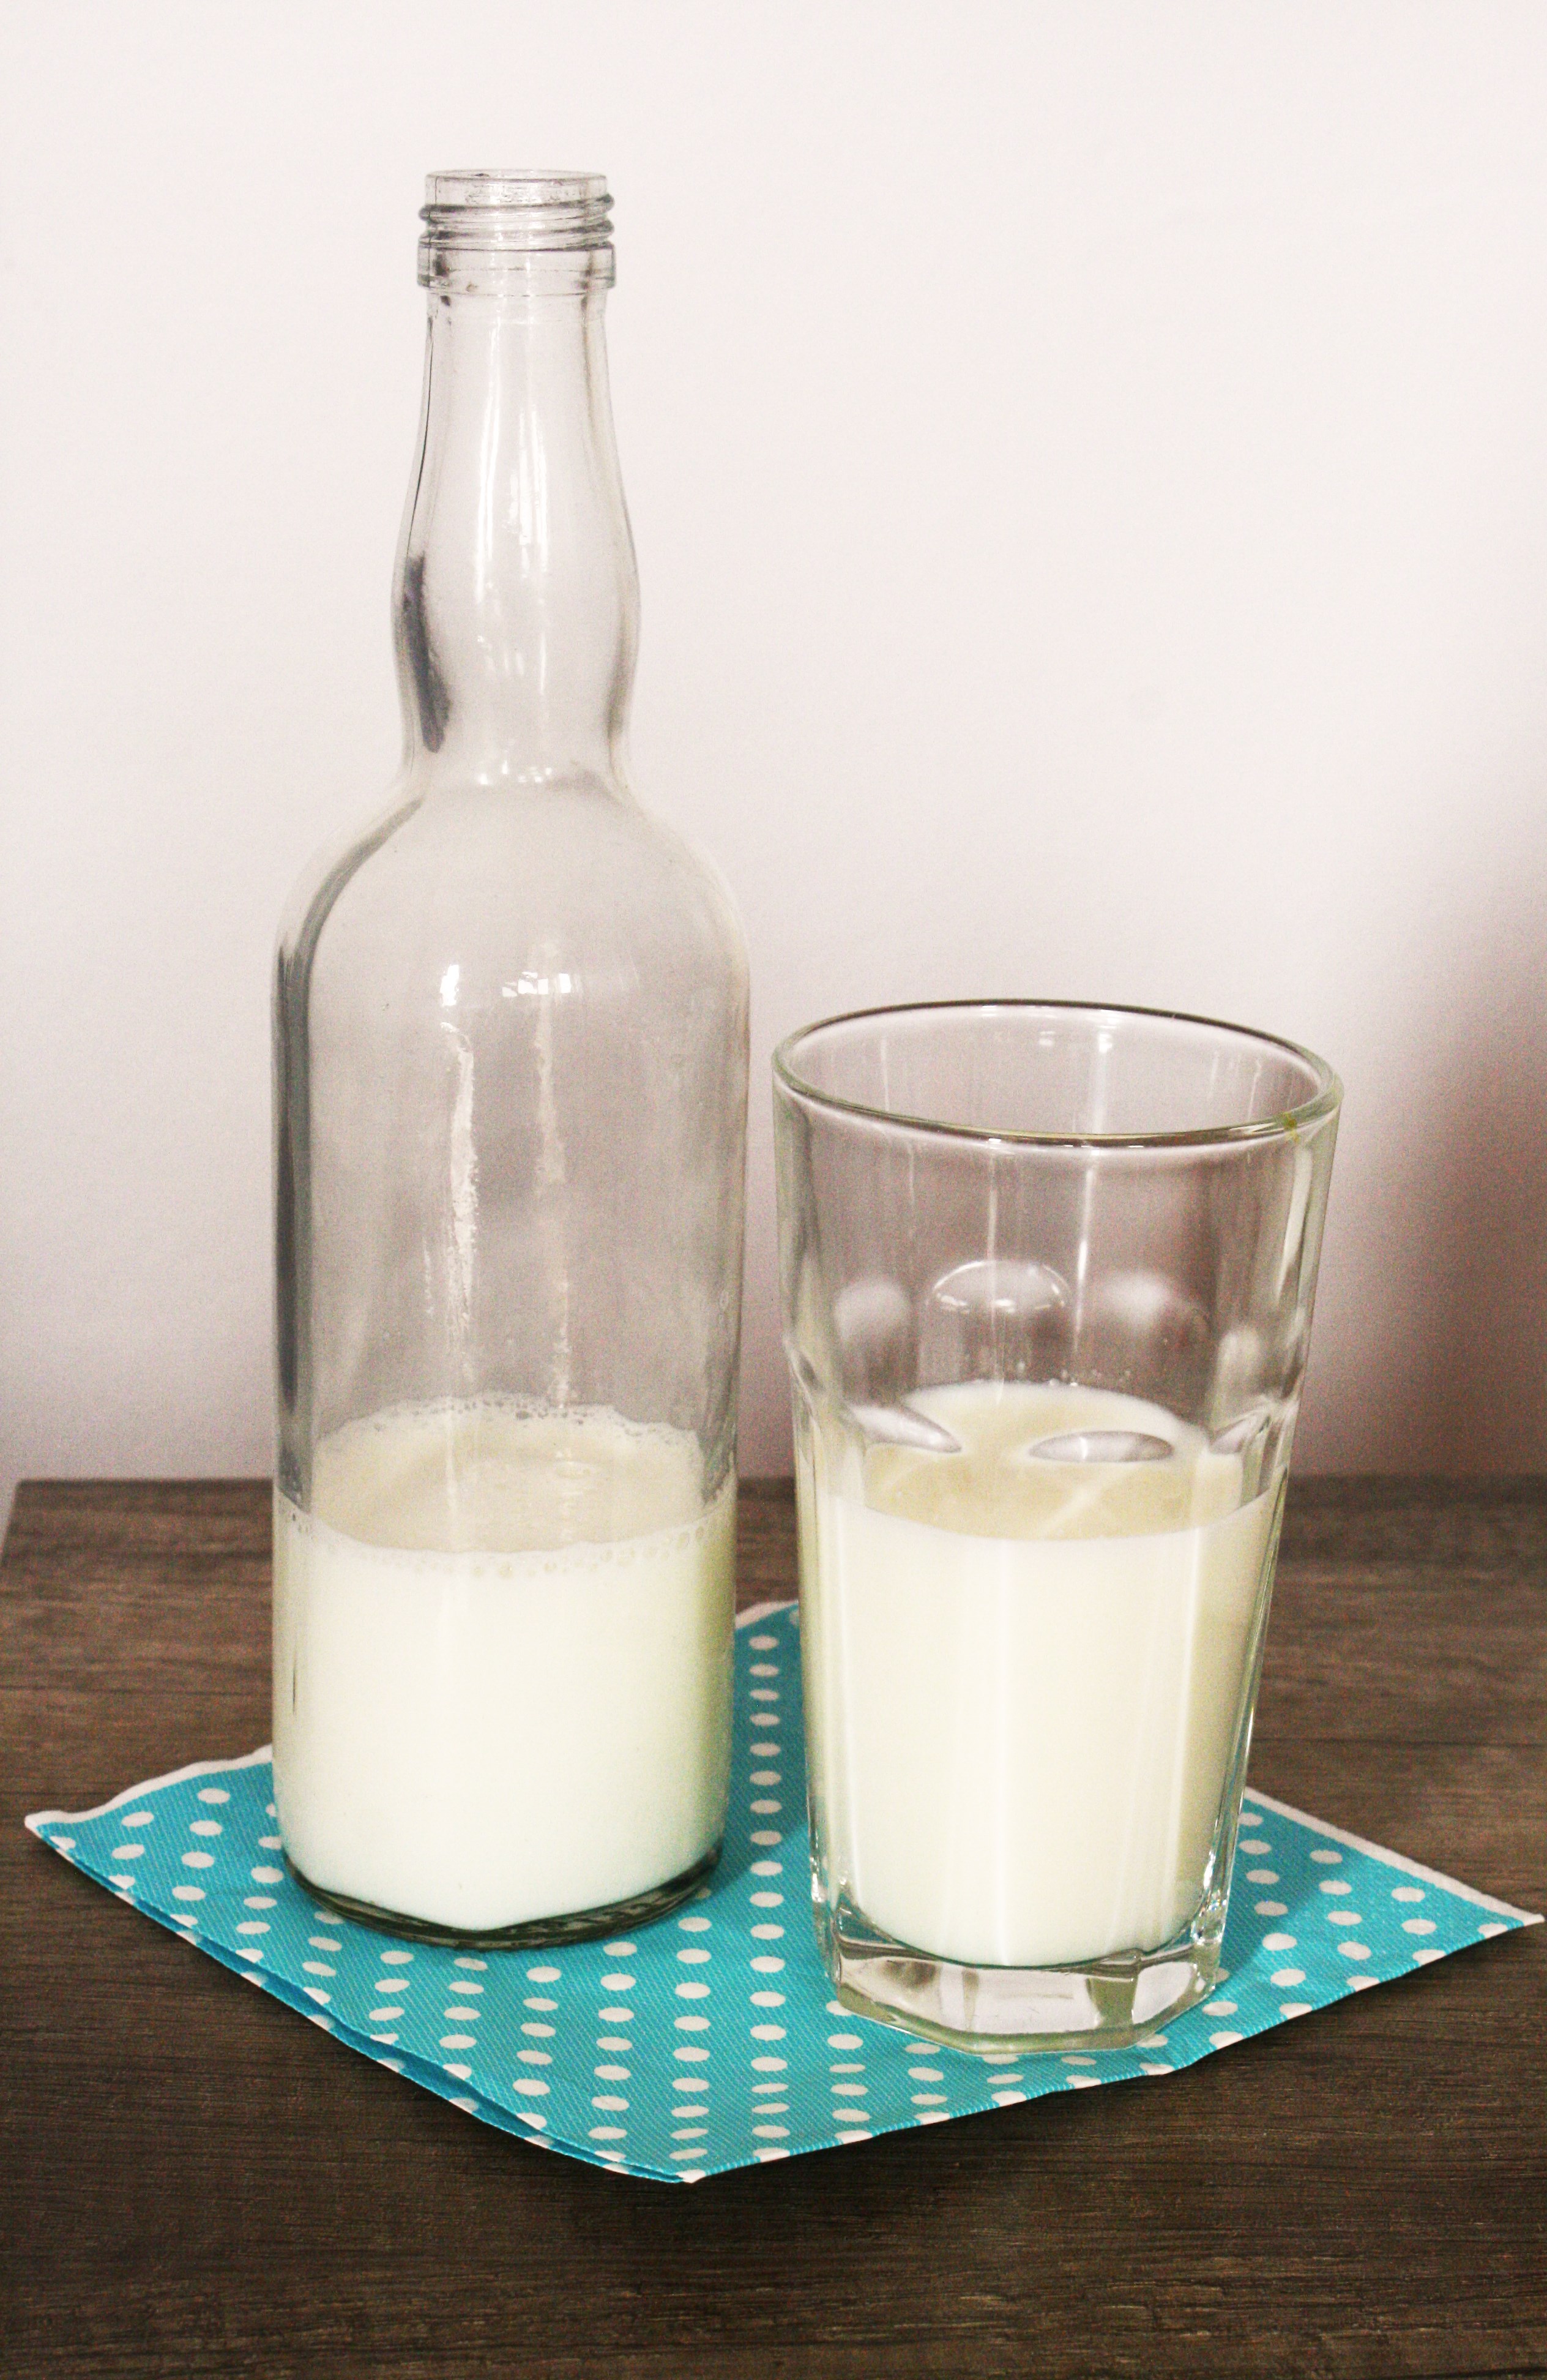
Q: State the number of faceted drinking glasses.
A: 1